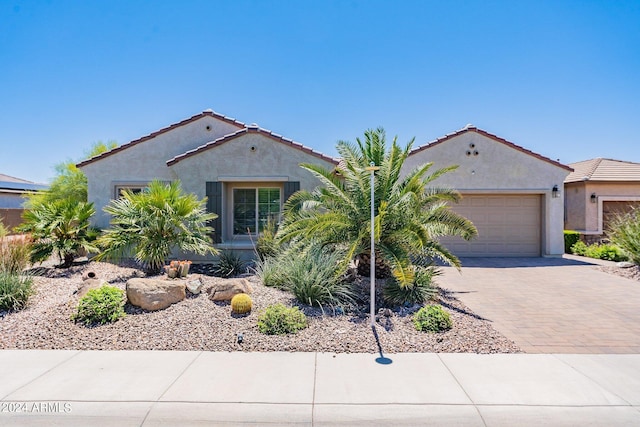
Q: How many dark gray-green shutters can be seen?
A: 2